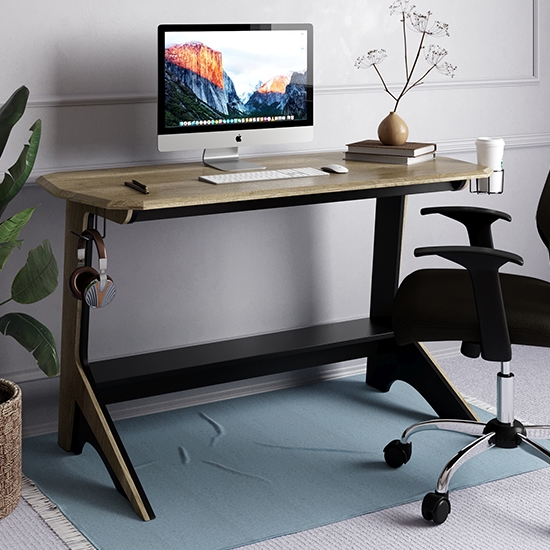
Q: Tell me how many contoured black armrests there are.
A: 2